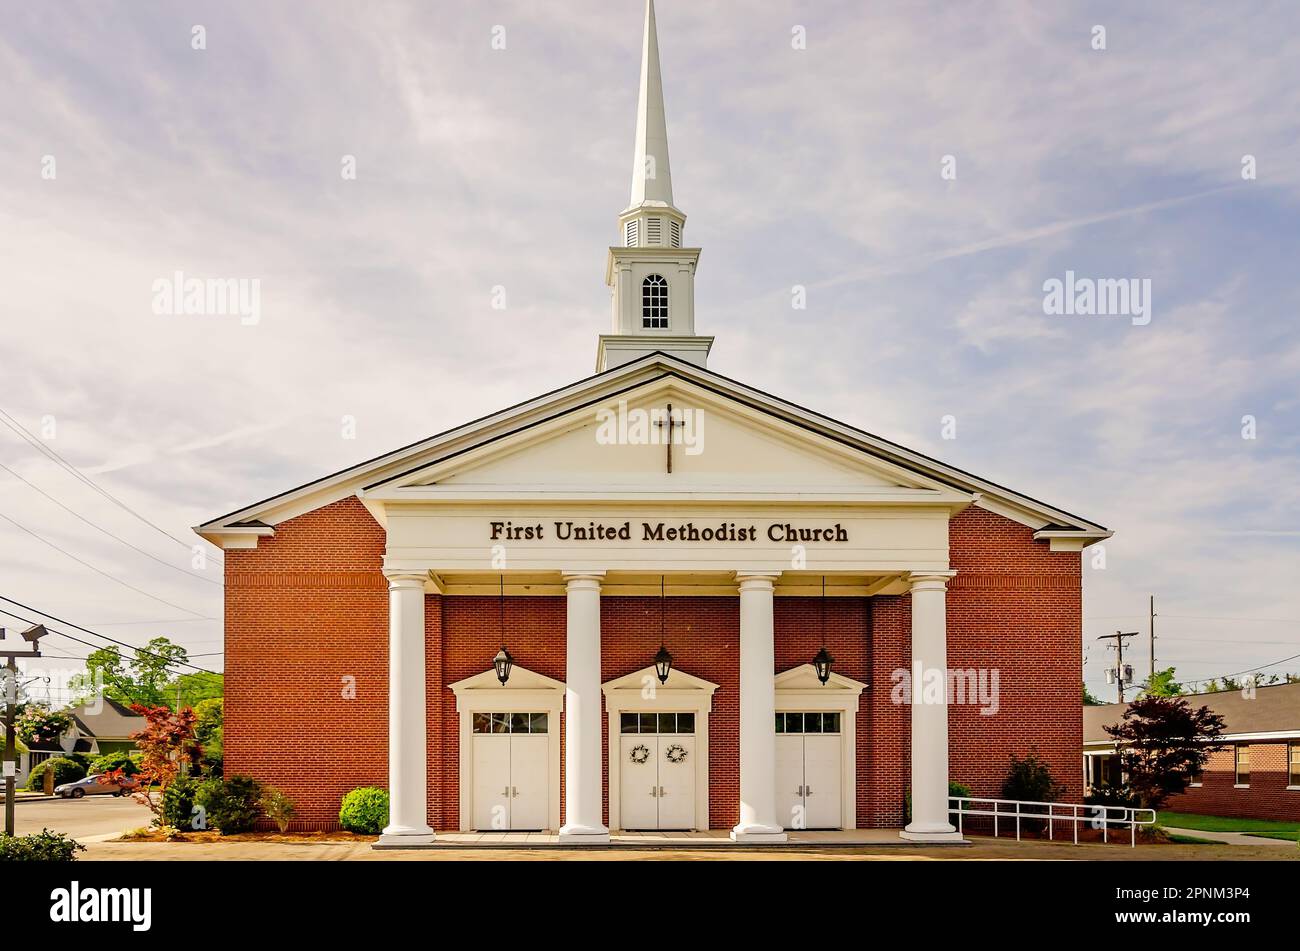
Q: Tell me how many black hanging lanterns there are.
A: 3